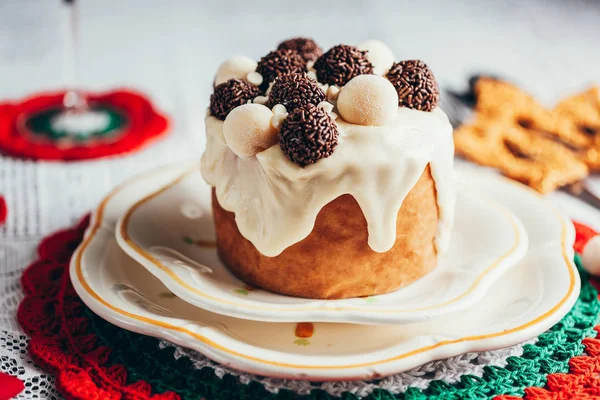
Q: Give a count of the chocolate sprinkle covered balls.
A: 7